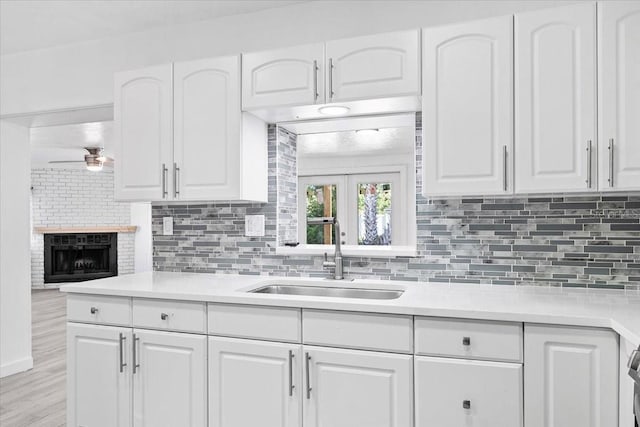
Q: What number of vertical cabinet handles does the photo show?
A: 11